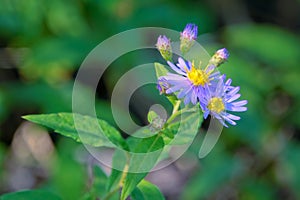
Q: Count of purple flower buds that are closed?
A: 3